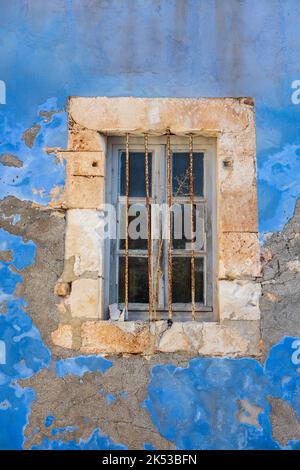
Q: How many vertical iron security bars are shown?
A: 4